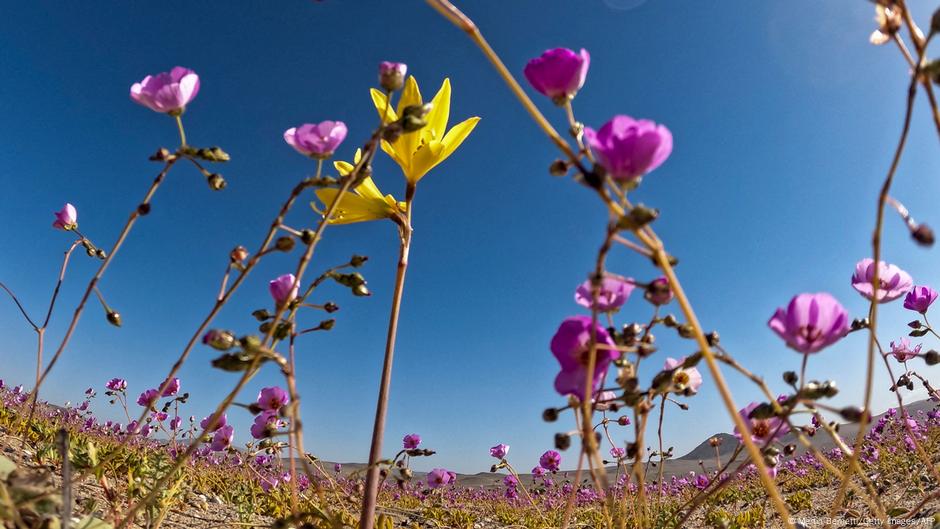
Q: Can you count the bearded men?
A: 0